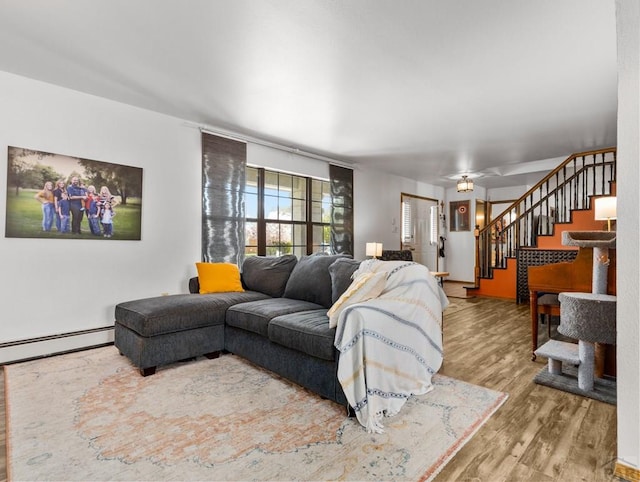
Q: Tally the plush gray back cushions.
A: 3